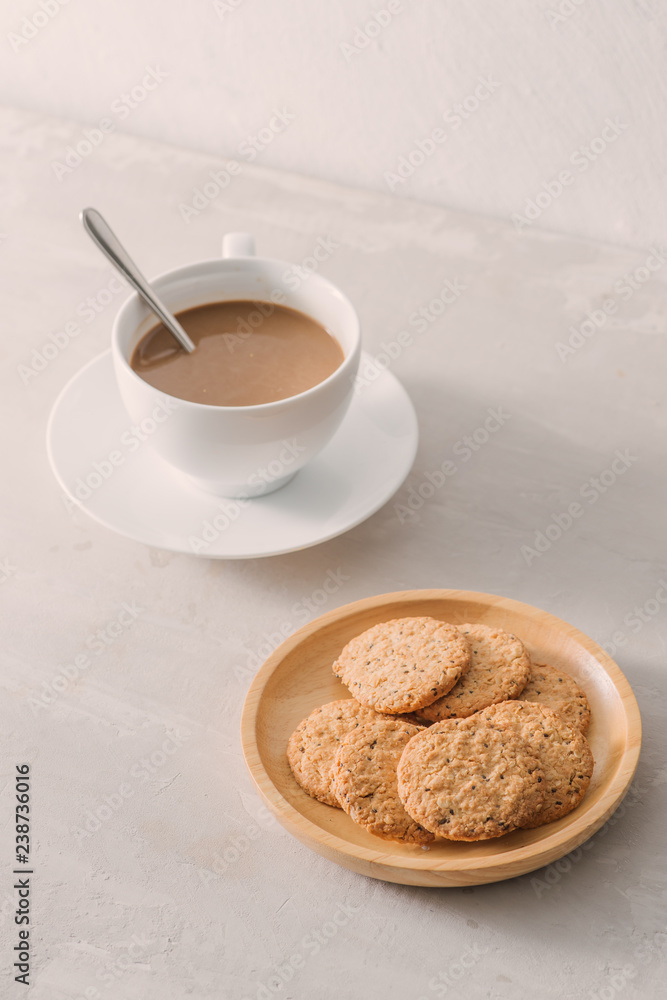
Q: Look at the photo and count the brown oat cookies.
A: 7